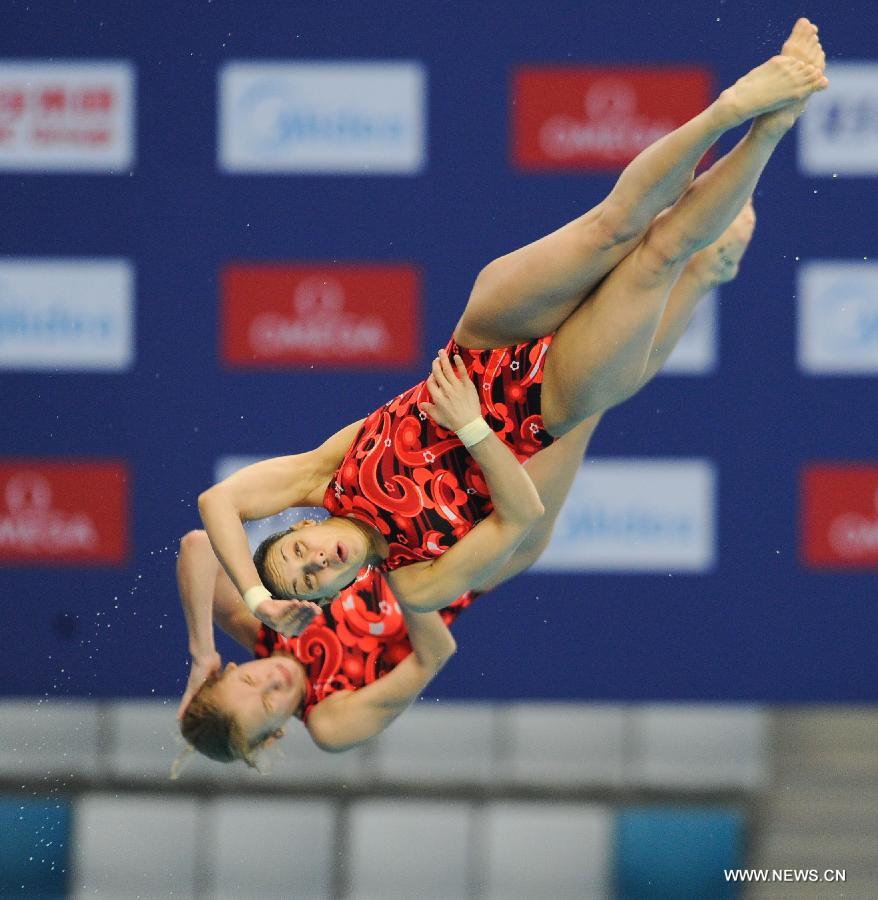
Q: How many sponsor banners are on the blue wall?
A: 12